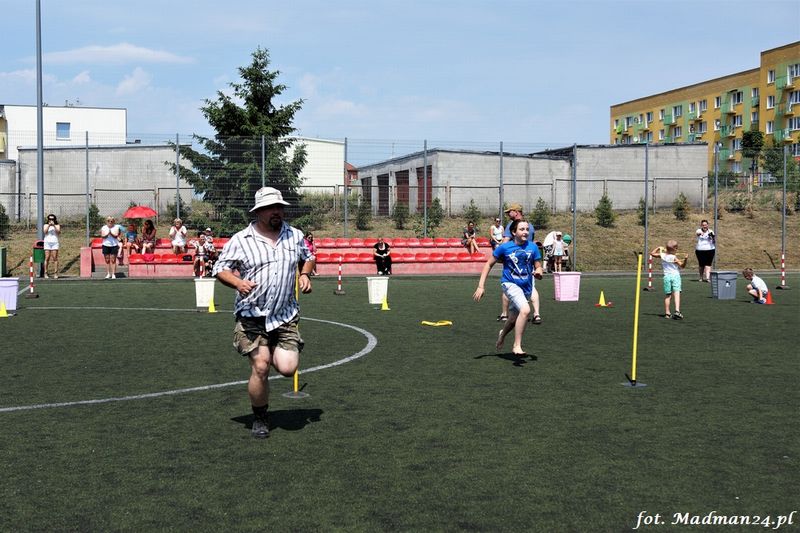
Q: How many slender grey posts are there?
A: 11